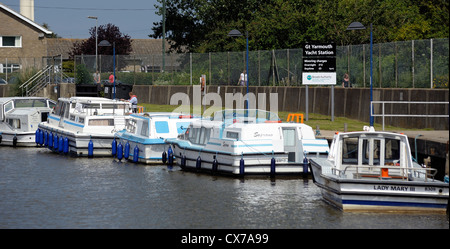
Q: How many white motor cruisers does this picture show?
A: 5